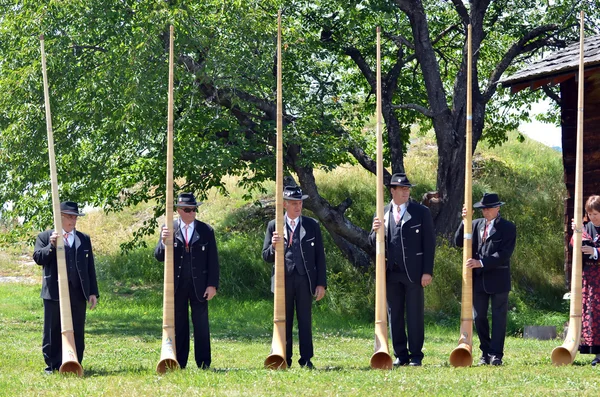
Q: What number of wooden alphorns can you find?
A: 6